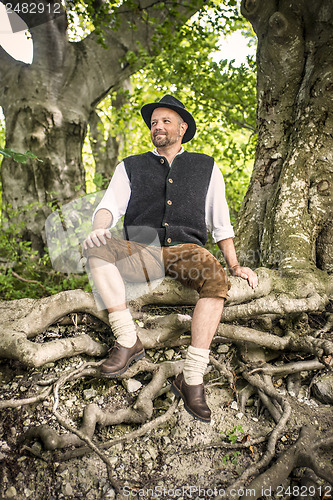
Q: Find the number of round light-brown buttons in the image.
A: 5